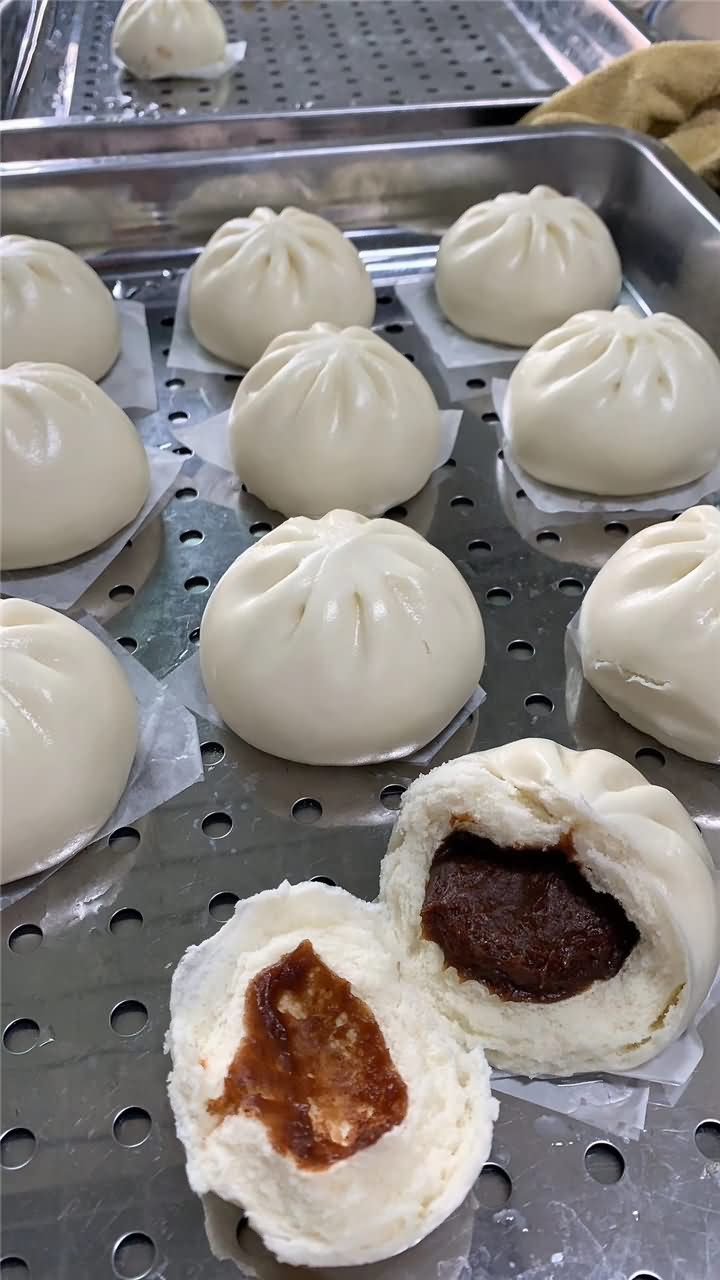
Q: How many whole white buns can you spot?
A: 10